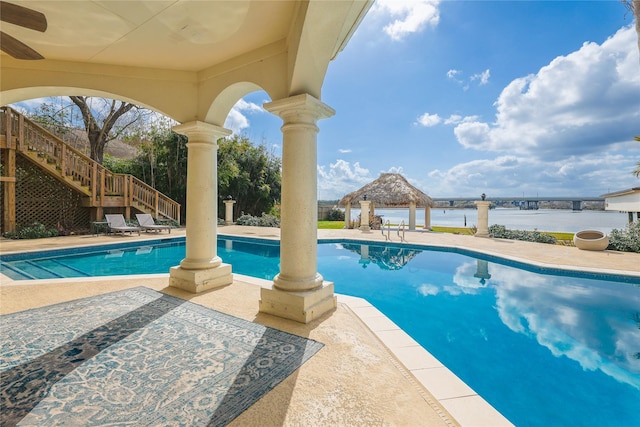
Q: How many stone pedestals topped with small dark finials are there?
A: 3